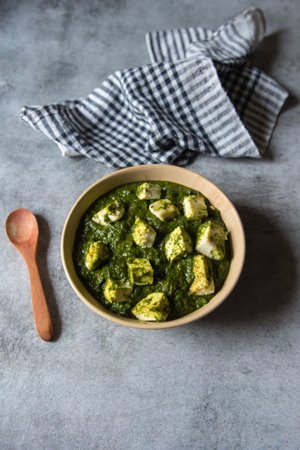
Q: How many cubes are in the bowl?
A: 12